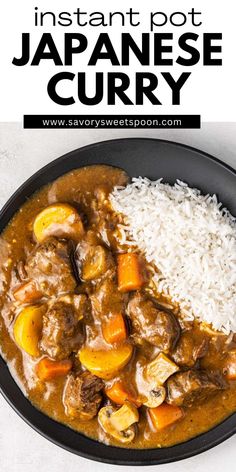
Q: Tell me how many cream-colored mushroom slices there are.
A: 2